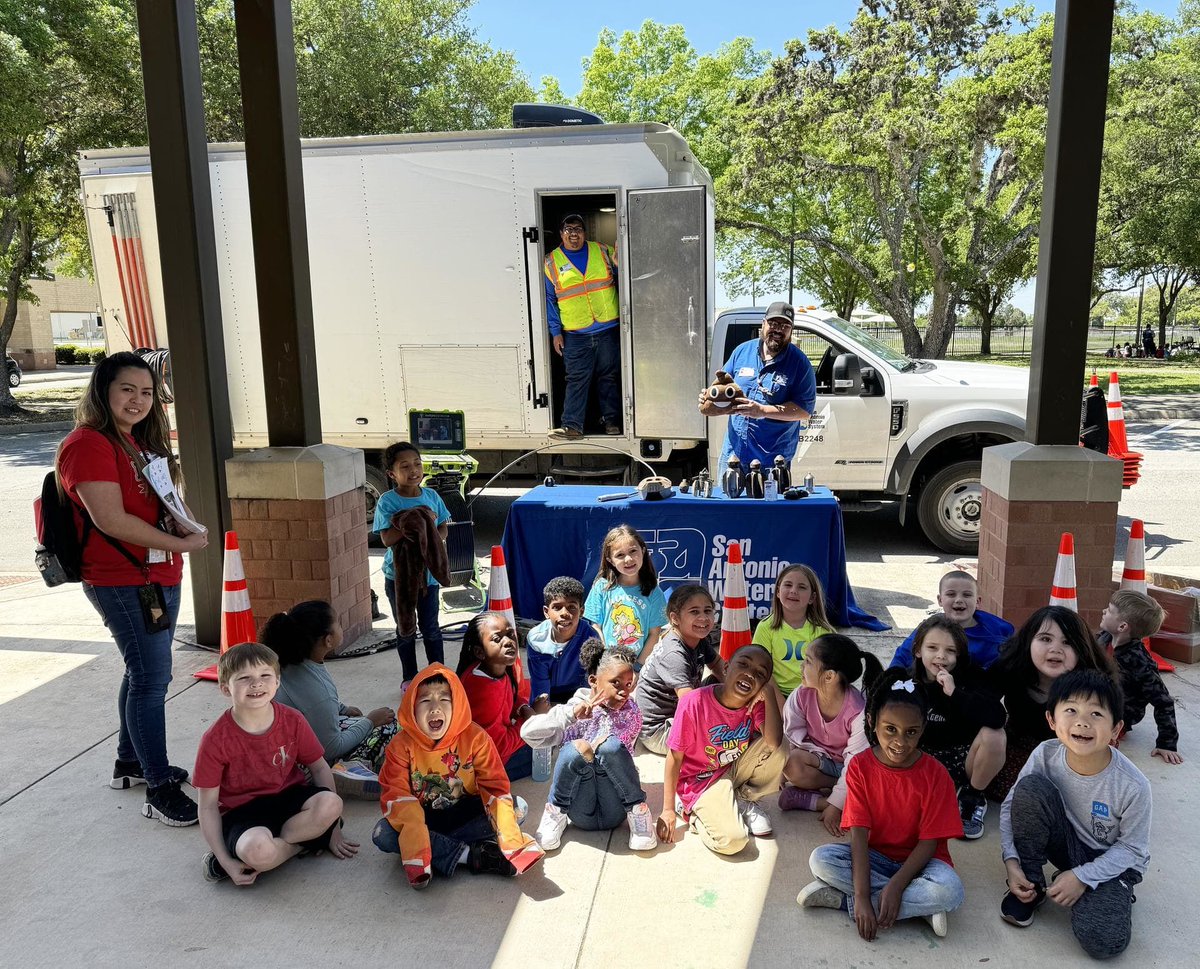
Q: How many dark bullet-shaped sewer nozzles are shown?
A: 3